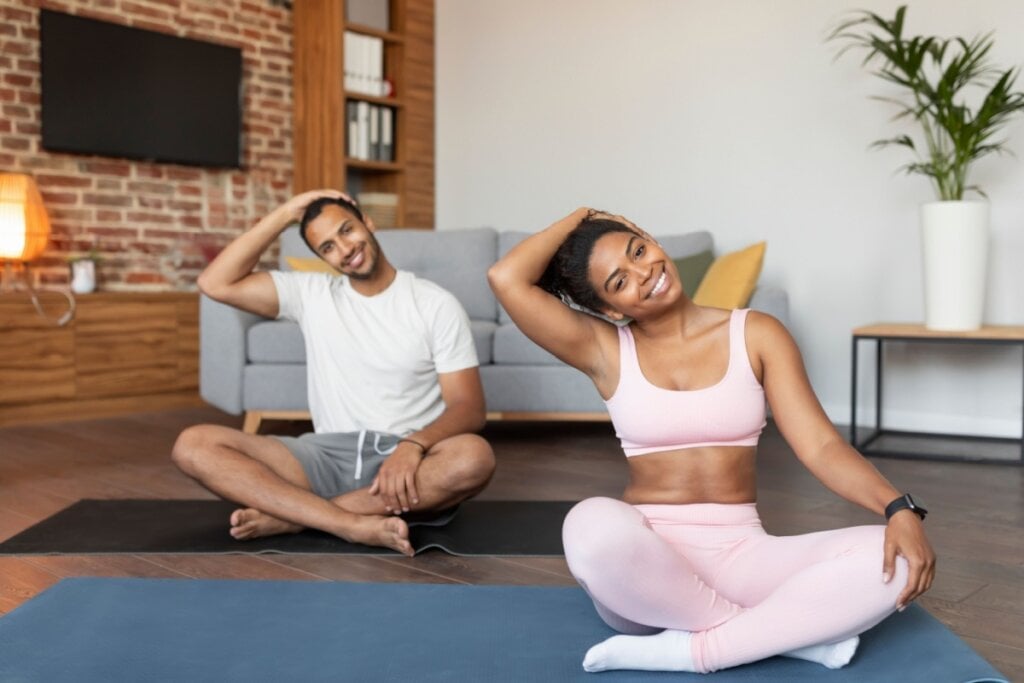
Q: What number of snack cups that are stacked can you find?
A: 0